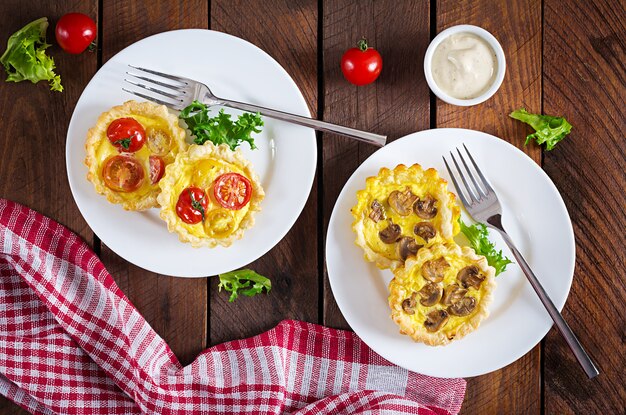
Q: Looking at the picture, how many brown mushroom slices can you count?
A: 13